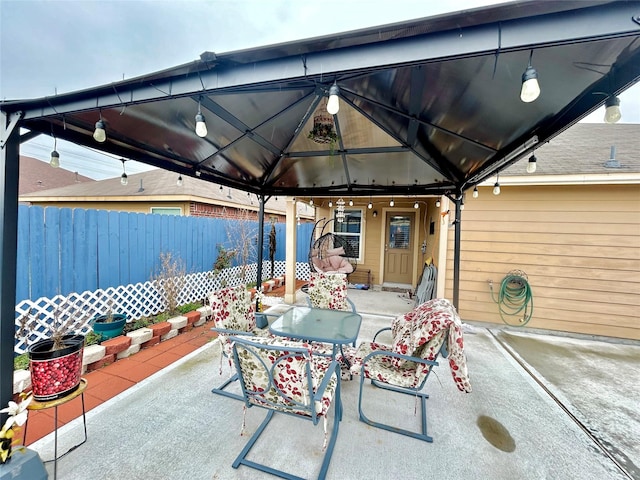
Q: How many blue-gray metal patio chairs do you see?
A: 4